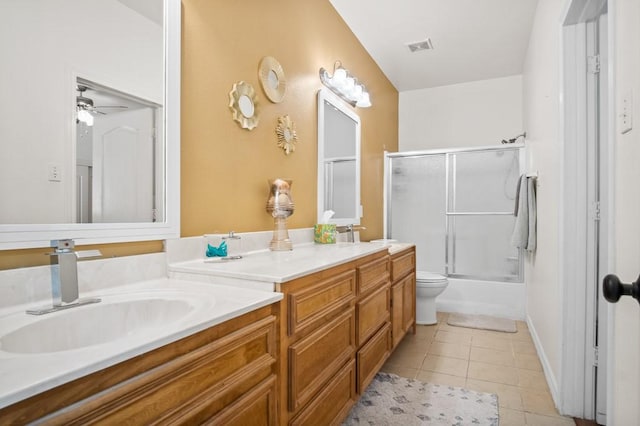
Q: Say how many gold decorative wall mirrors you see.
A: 3